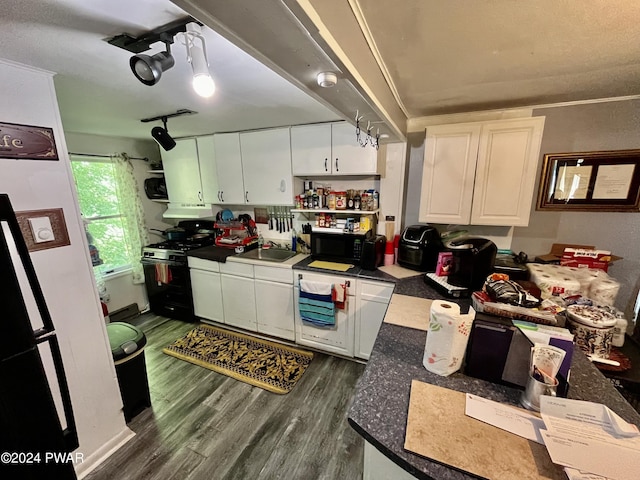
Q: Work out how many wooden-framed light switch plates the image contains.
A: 1